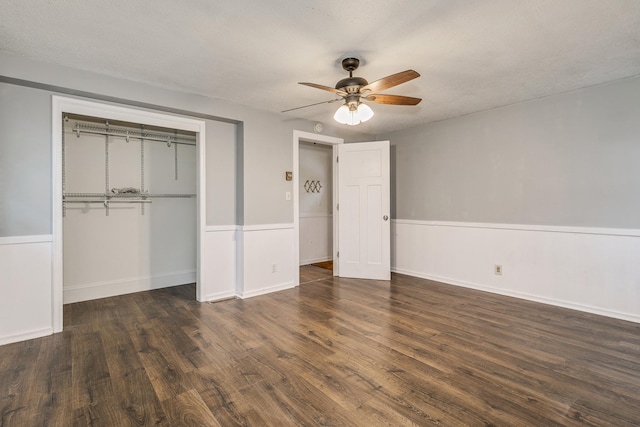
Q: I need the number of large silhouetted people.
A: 0